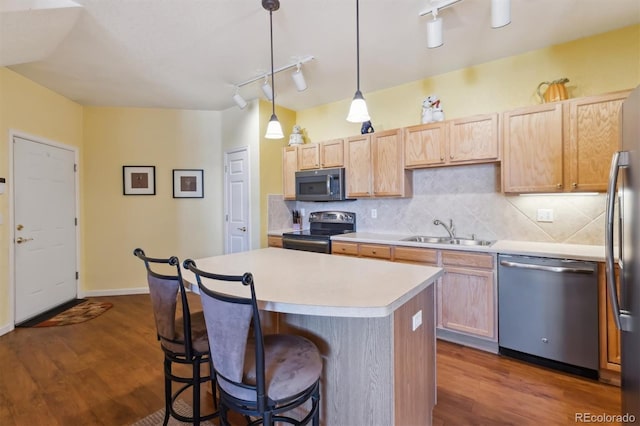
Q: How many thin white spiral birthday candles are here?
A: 0